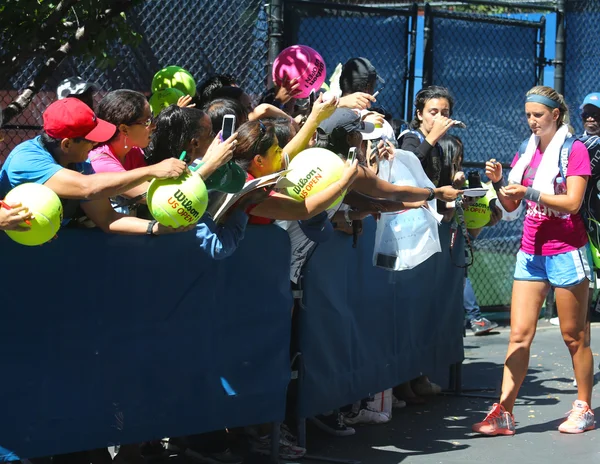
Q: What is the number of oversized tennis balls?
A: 7